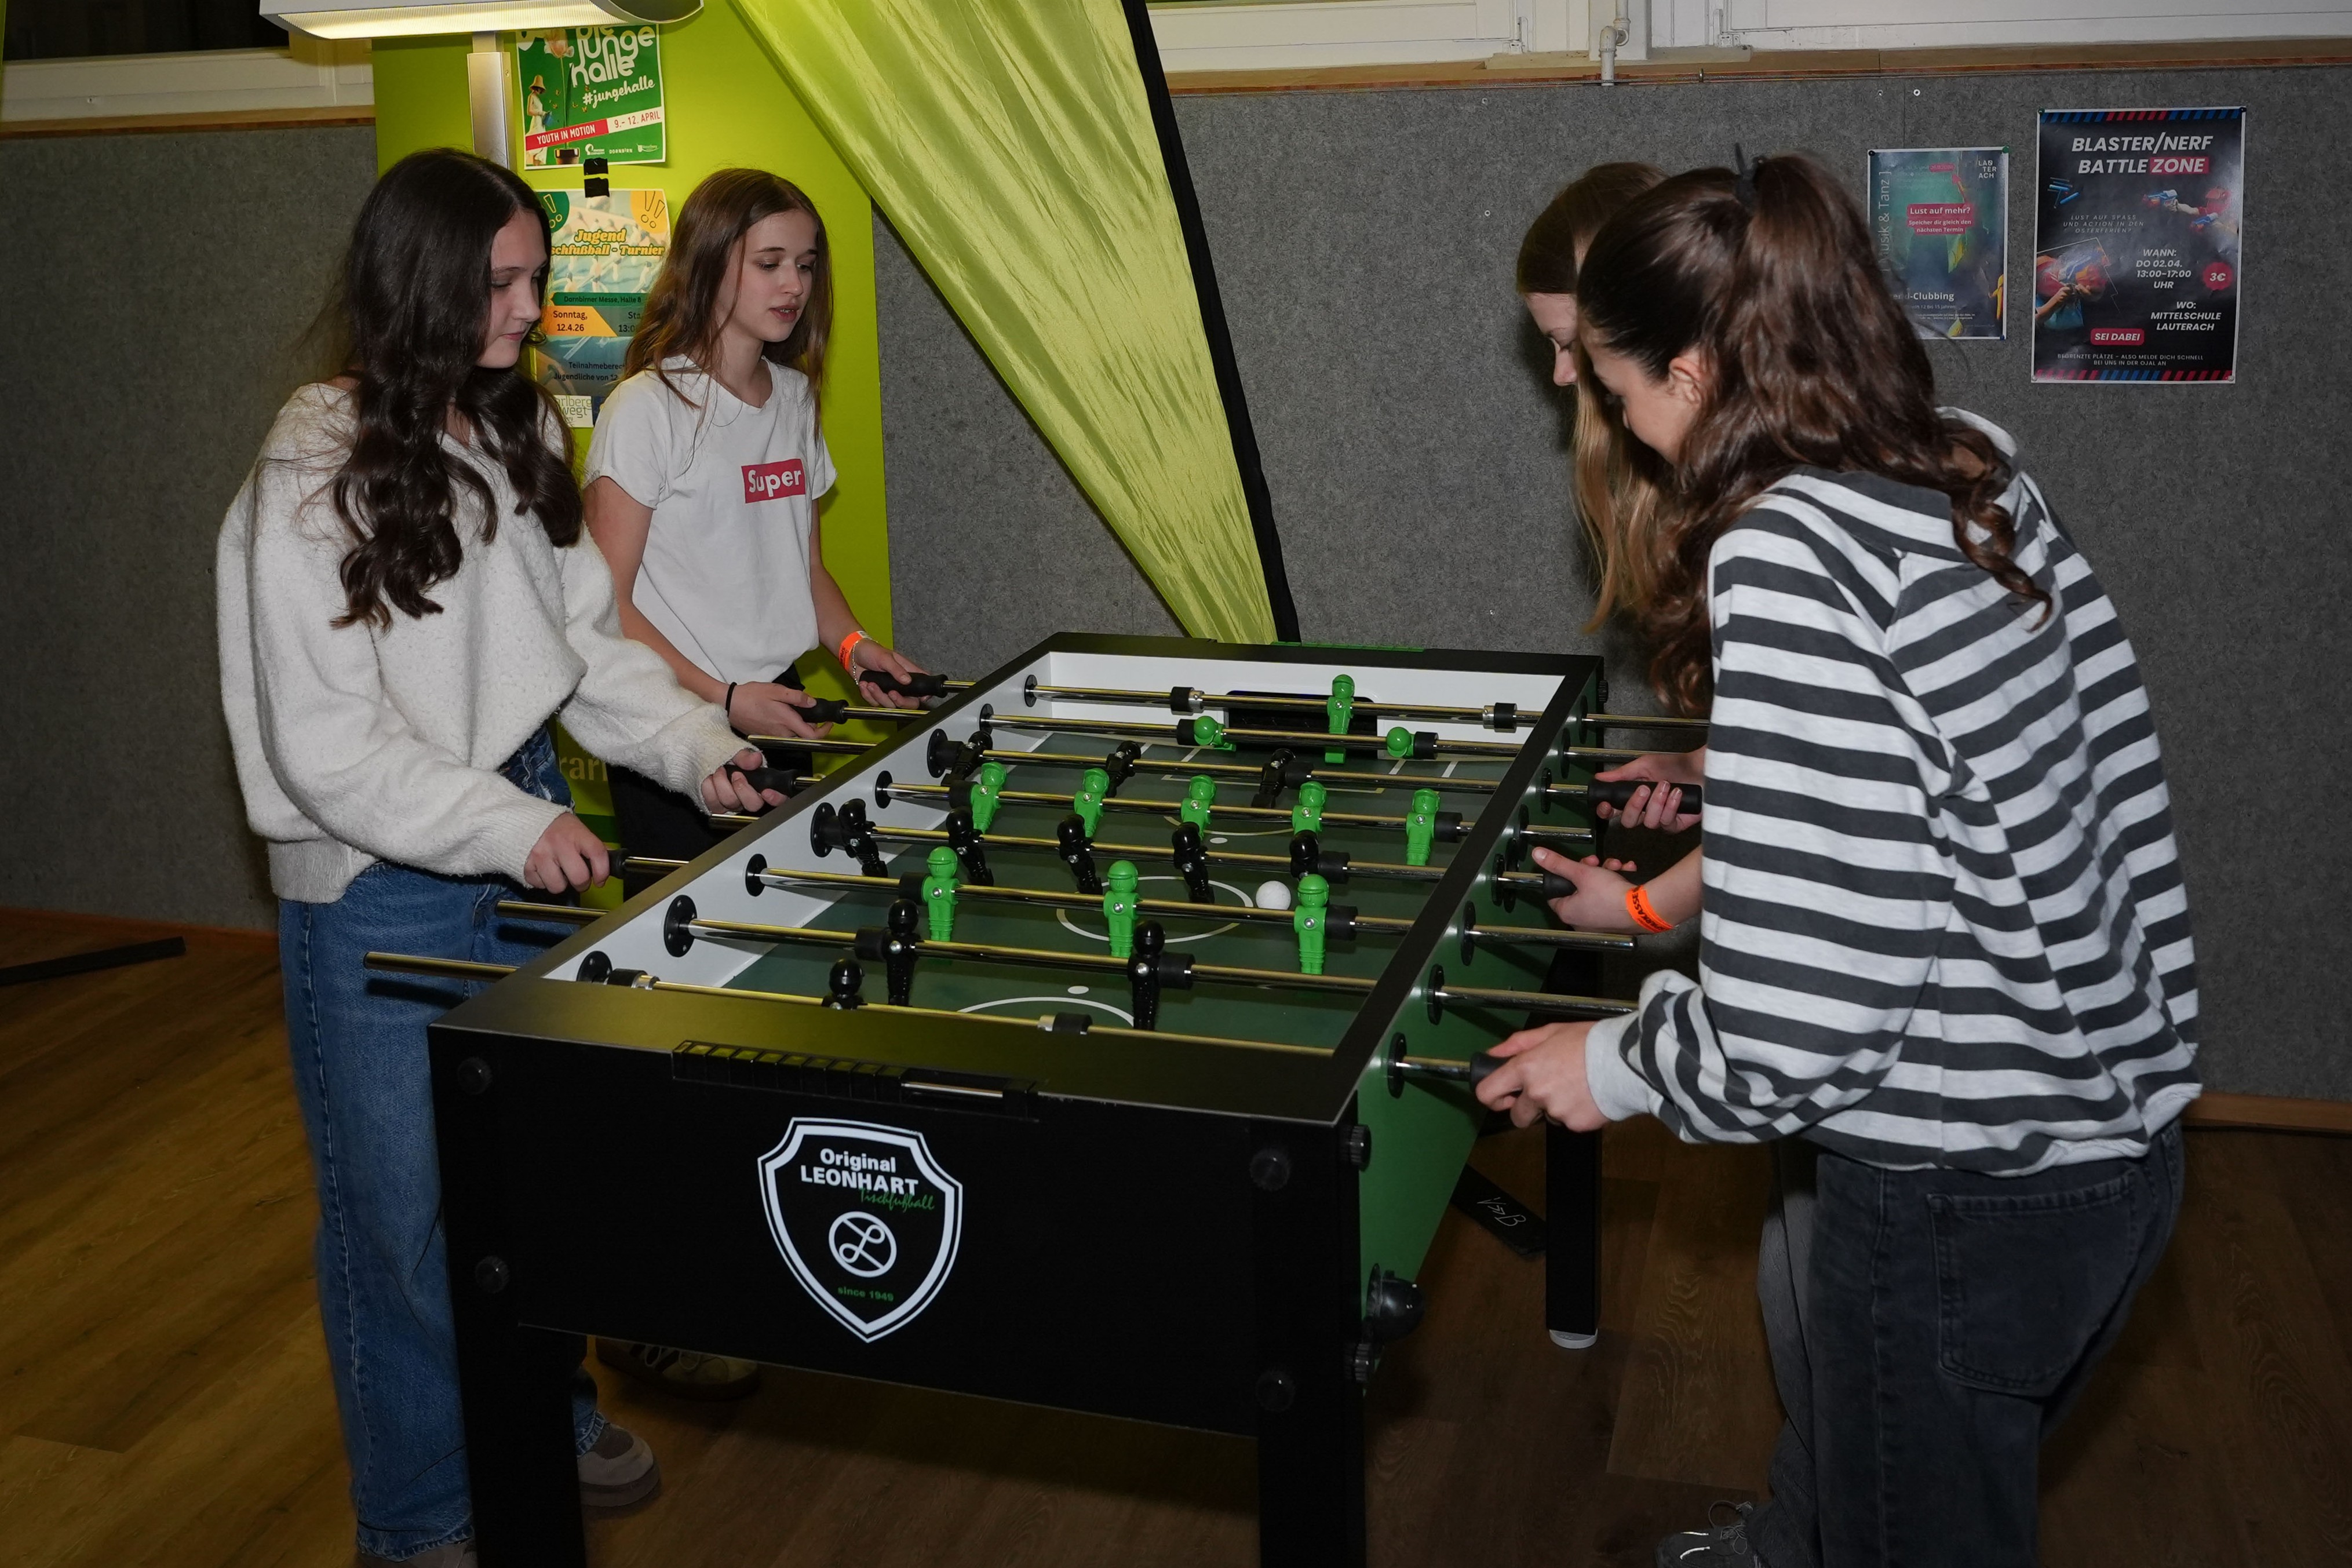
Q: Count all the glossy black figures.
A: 11